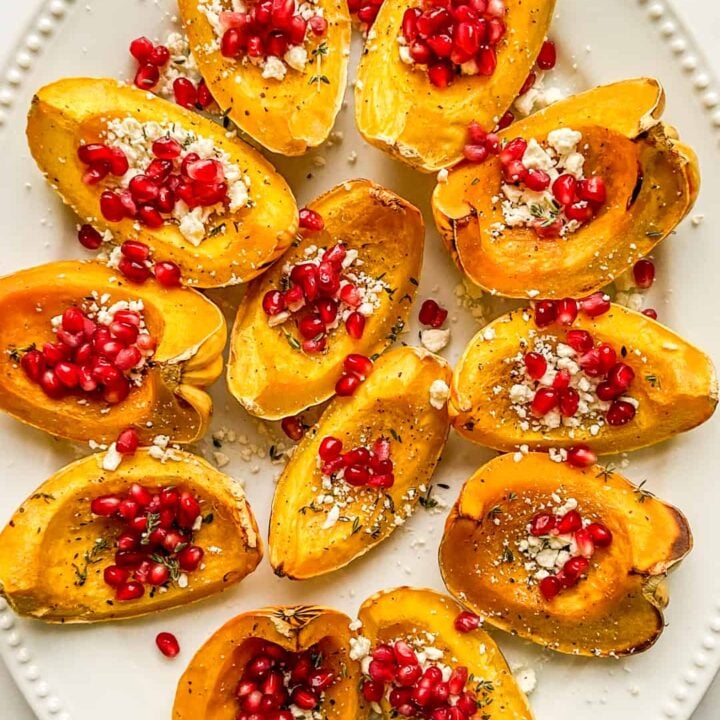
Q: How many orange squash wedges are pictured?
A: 12